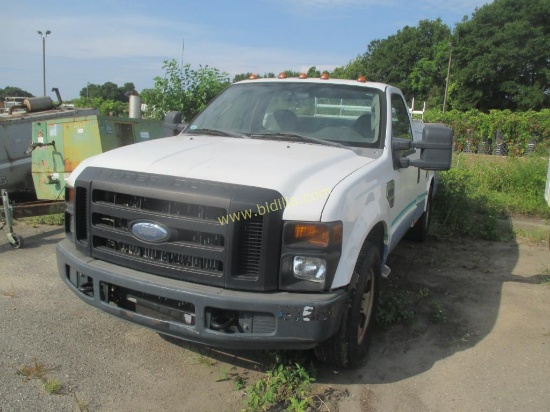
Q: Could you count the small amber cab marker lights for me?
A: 5